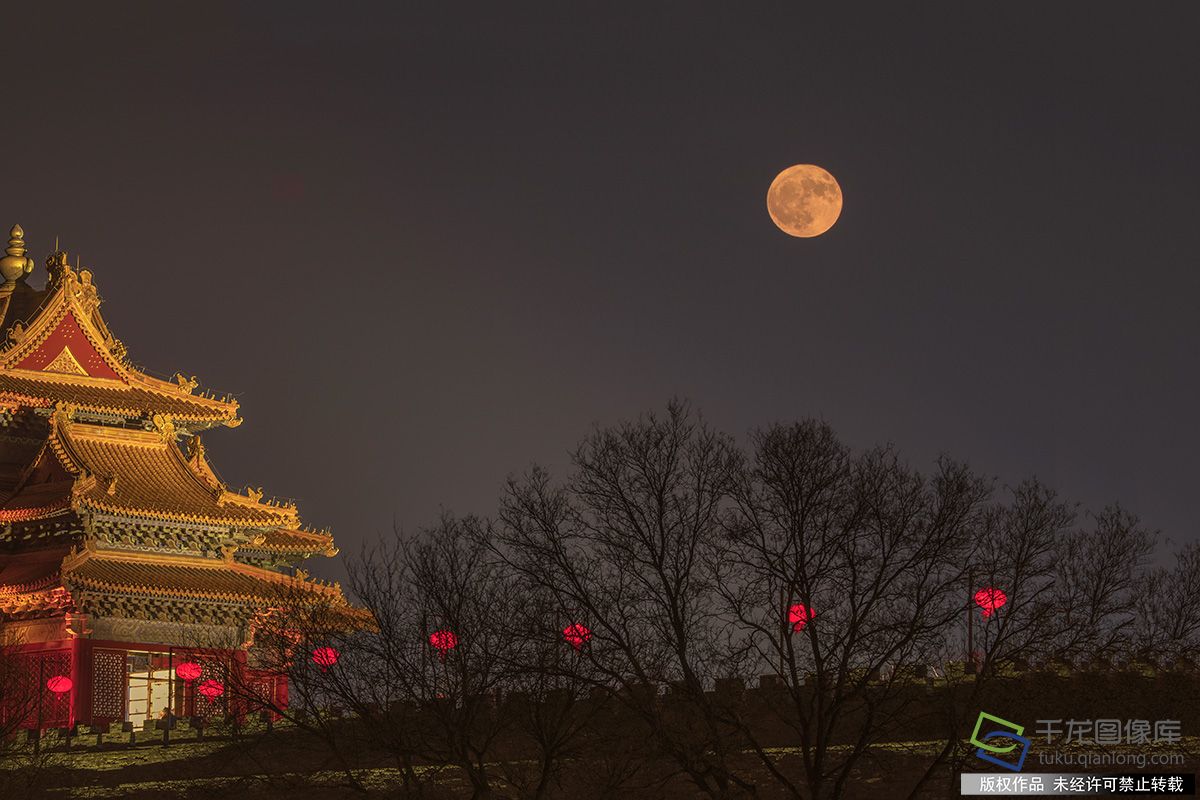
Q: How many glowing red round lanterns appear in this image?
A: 8